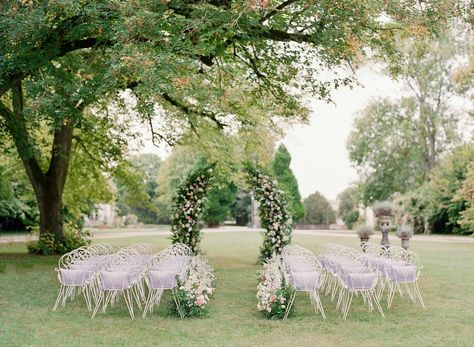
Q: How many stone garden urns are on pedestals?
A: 3